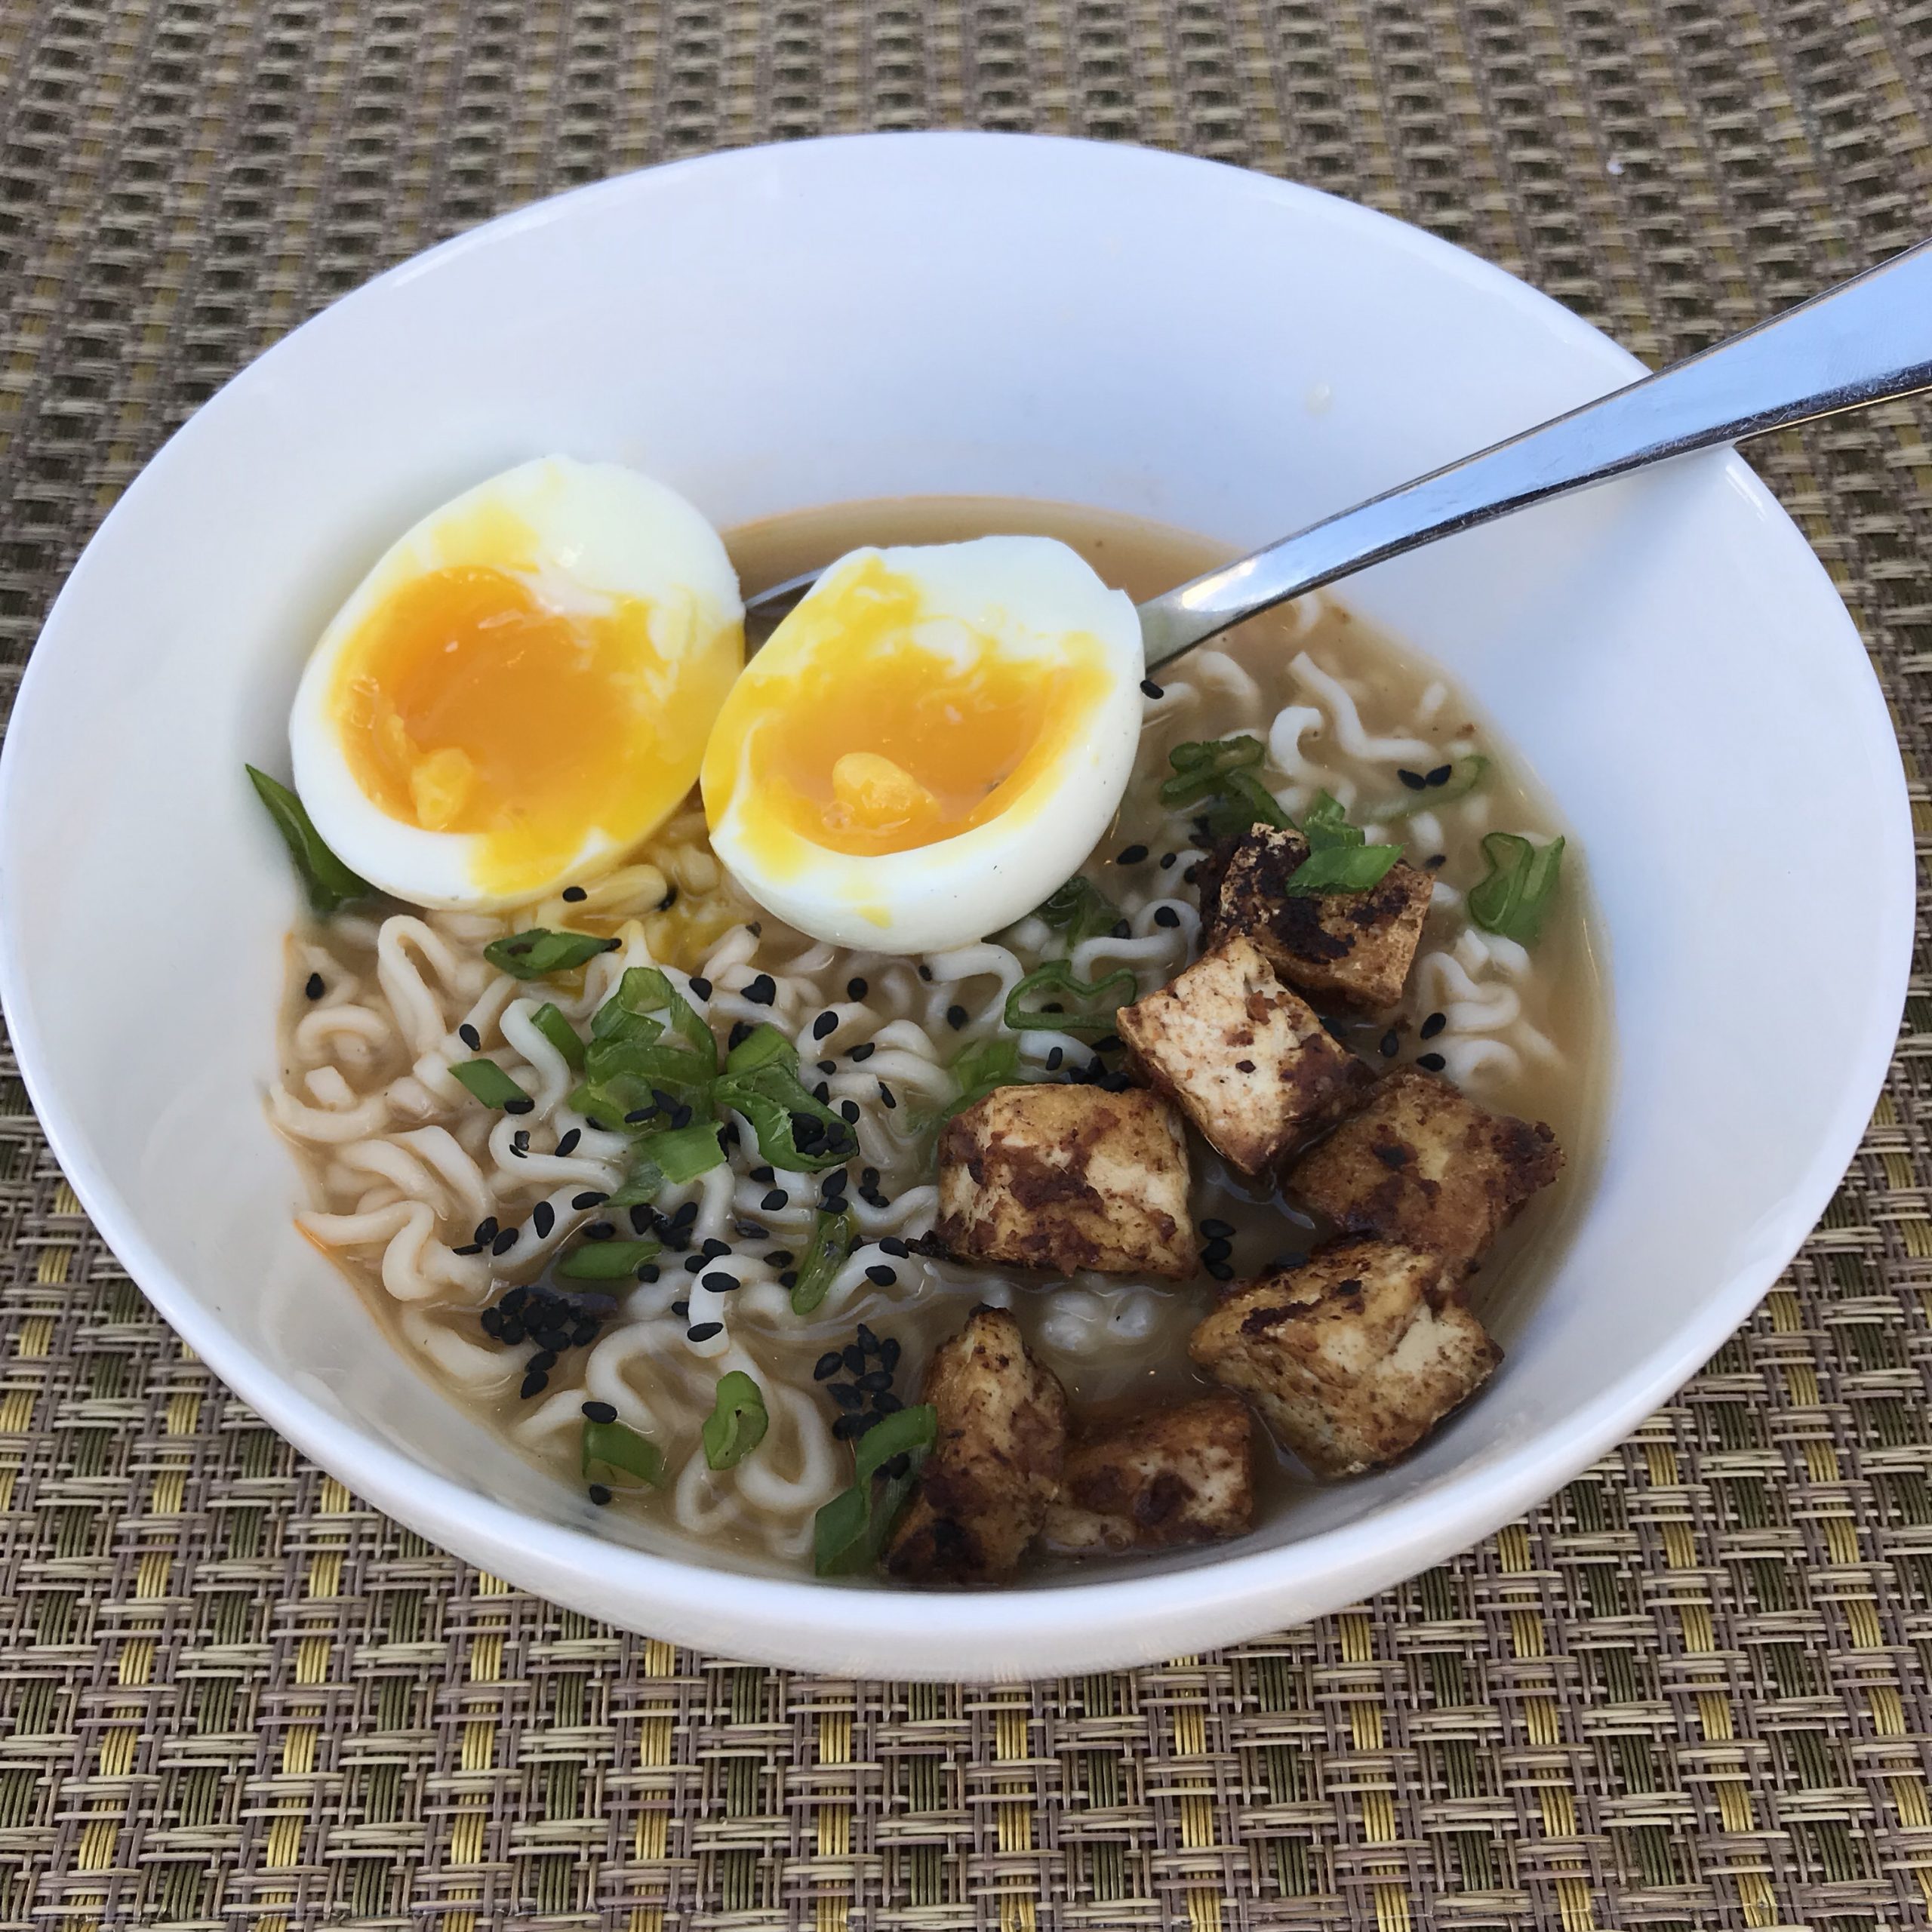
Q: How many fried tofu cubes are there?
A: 7